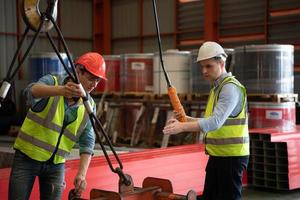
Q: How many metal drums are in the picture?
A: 7